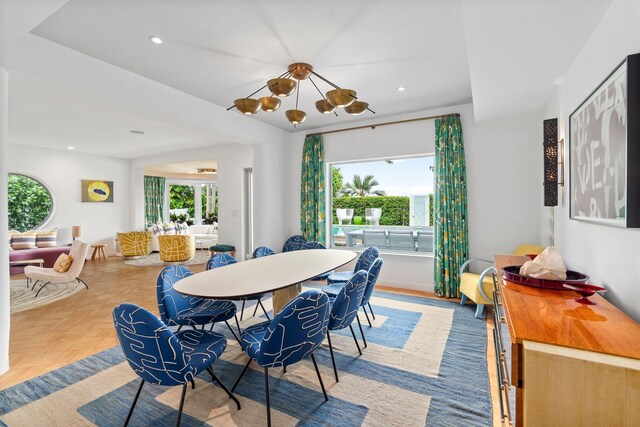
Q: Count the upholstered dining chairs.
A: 10